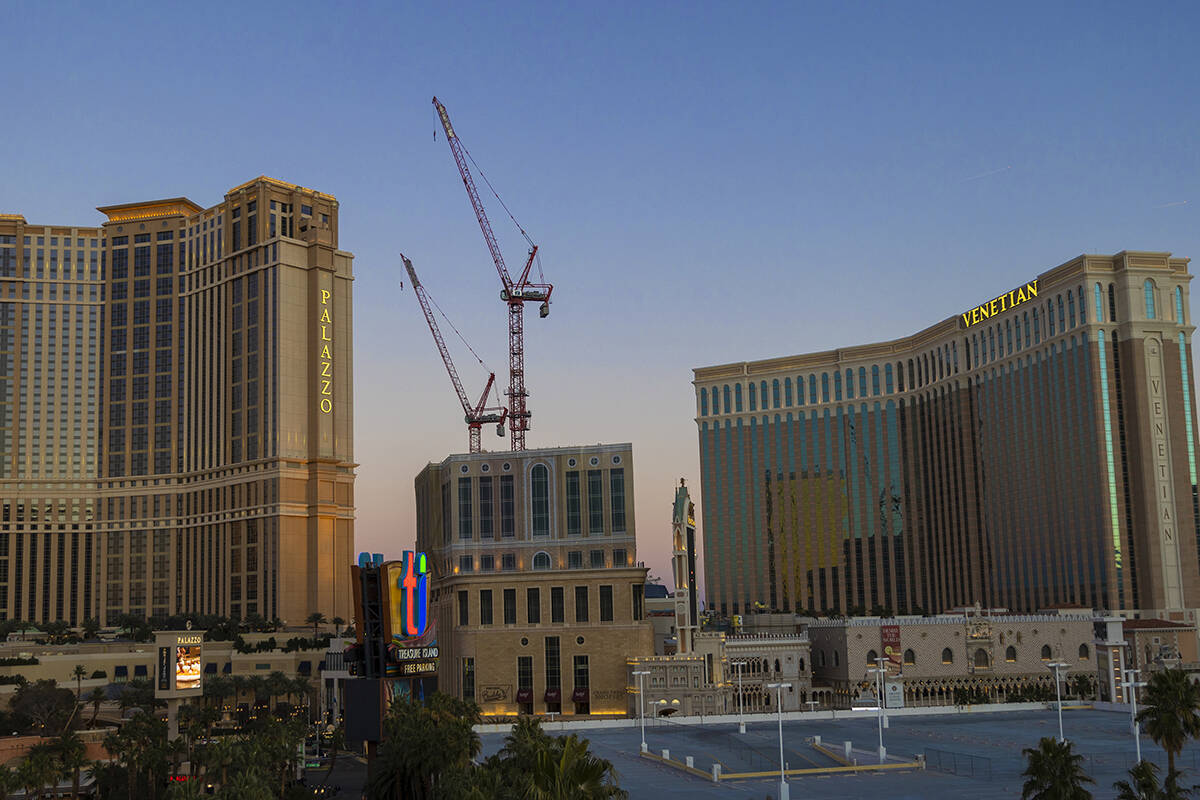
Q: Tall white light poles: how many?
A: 8